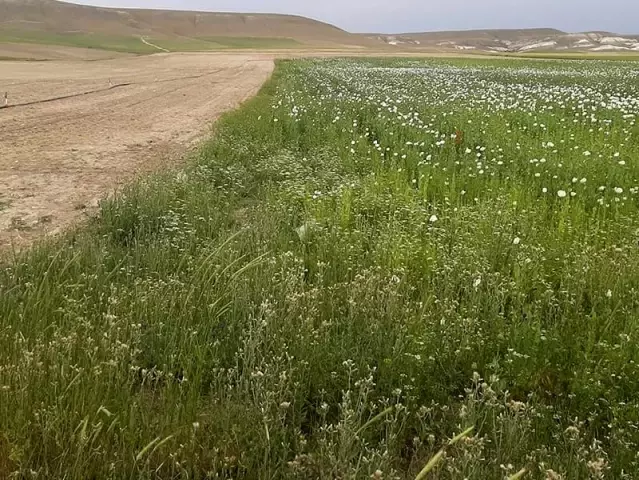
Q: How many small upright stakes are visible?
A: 2